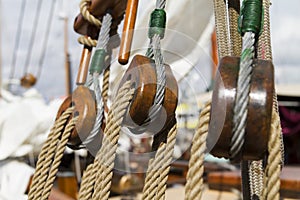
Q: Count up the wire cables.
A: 3